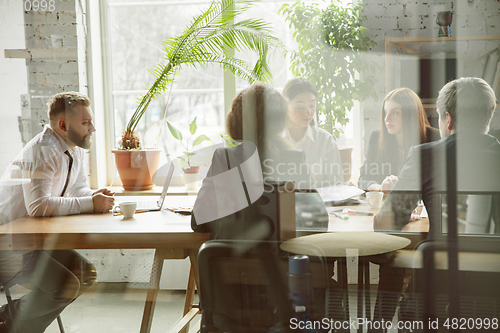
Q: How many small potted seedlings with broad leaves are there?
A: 1